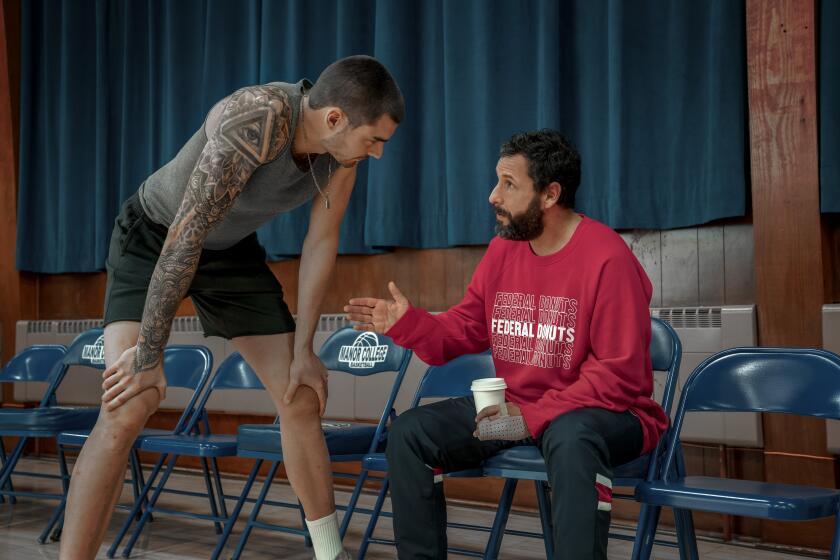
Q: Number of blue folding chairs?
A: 8